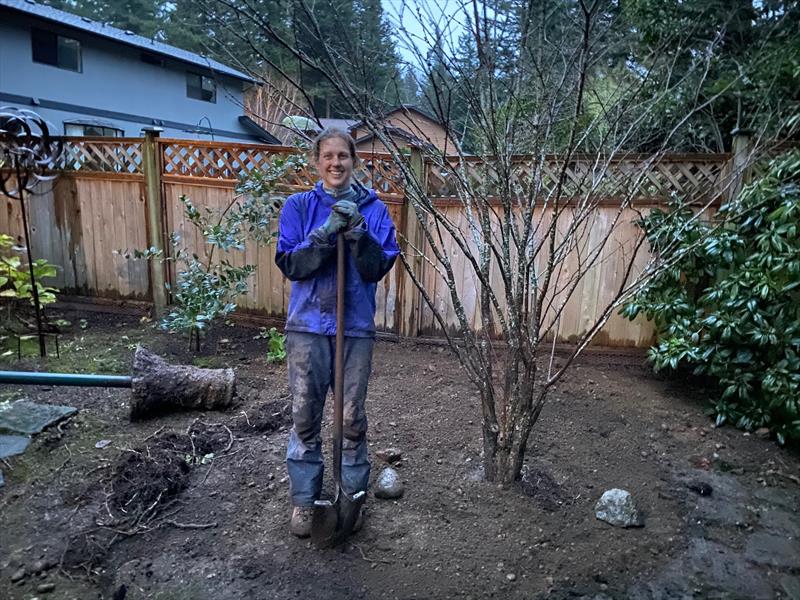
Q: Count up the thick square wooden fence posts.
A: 3